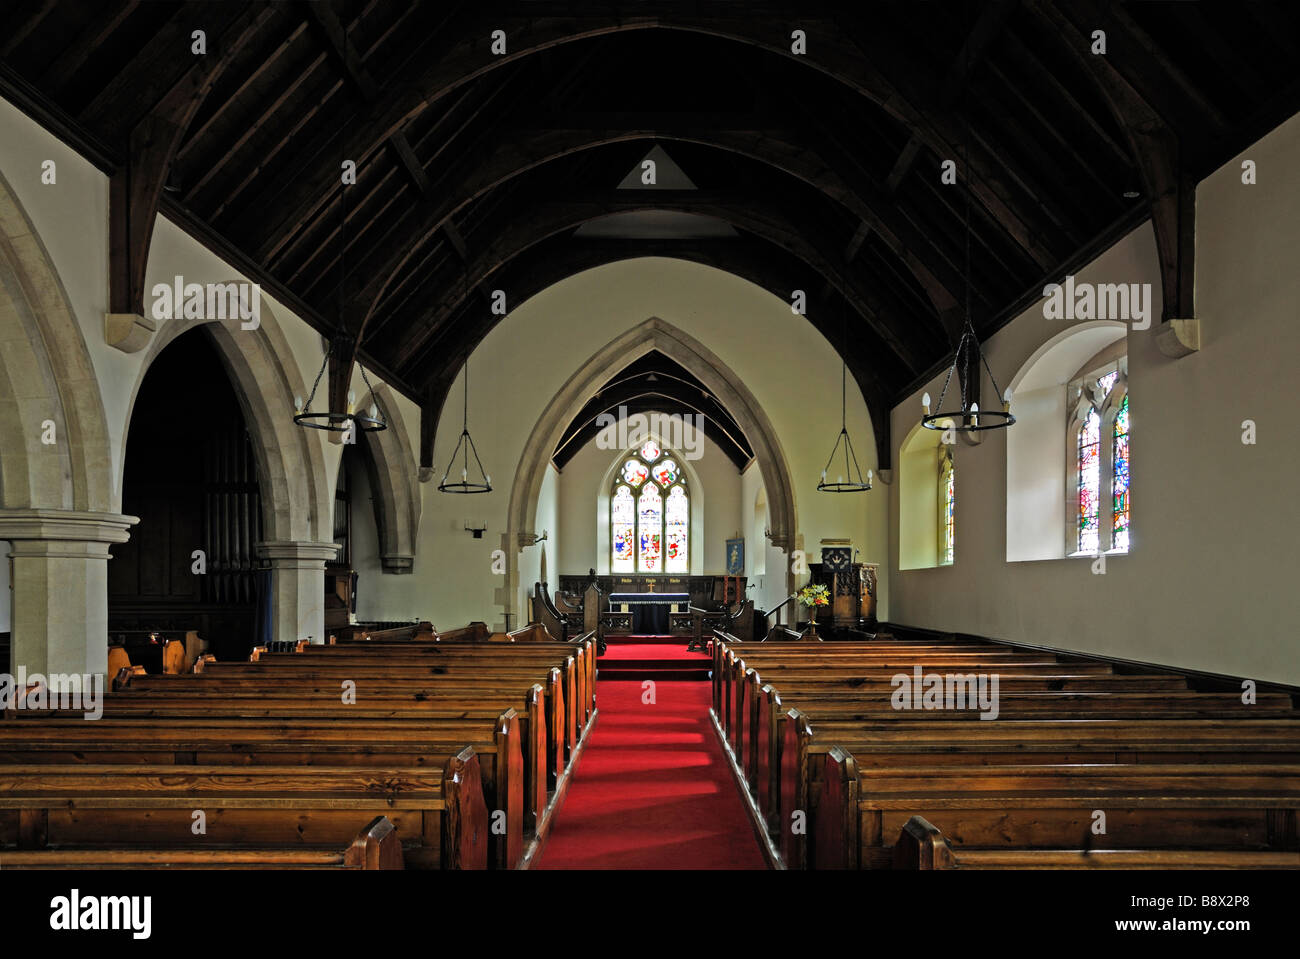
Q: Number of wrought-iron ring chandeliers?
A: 4